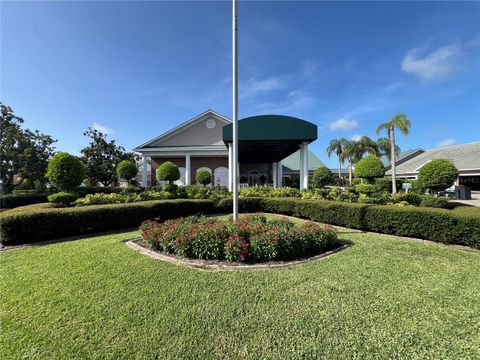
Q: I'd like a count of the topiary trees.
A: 7